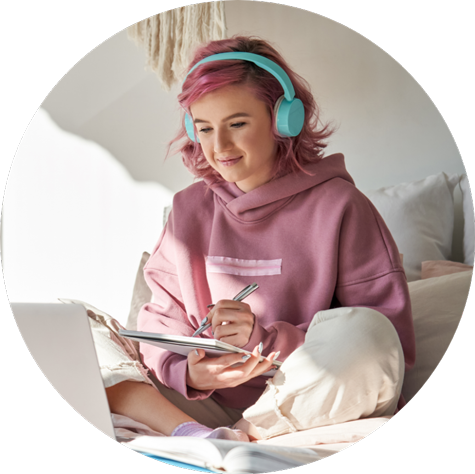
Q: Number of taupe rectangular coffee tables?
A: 0